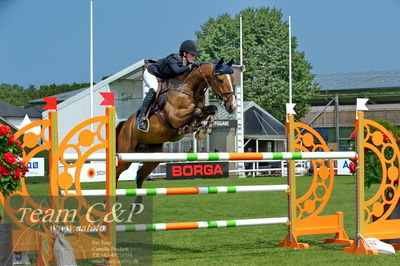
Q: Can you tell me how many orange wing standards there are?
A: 4